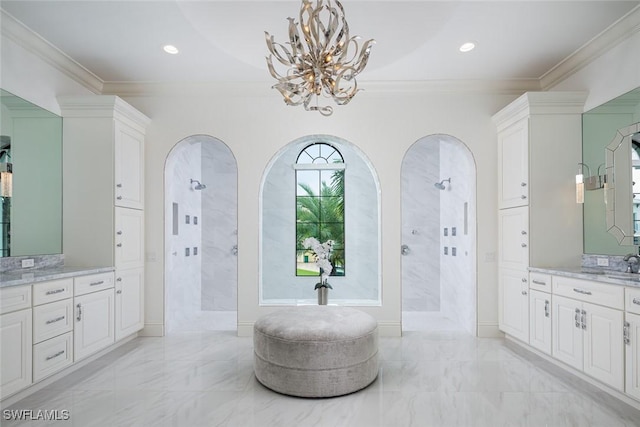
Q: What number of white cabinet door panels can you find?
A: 12